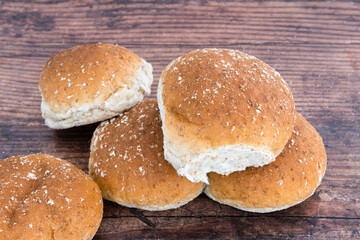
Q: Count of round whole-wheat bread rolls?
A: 5